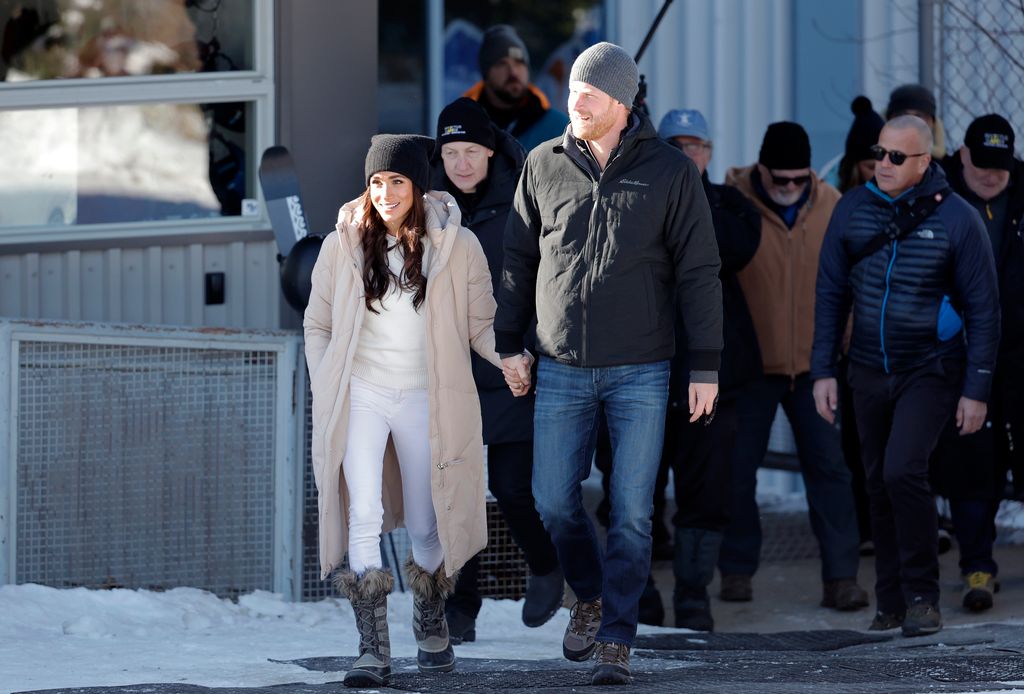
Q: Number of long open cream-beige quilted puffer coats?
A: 1